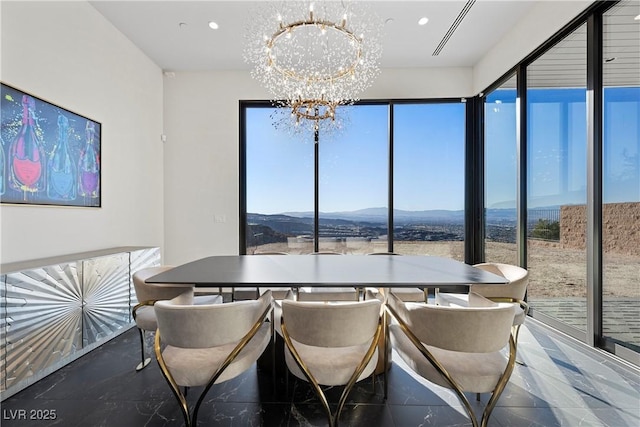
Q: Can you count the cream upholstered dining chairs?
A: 8